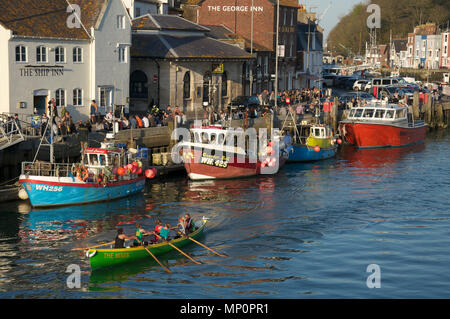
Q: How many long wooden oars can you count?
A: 4